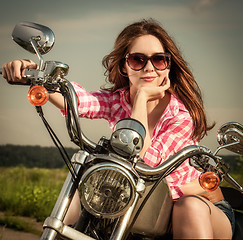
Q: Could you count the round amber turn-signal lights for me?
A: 2